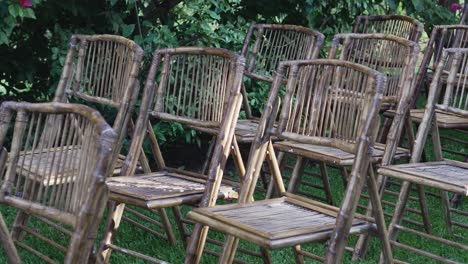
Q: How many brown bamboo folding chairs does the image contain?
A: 9